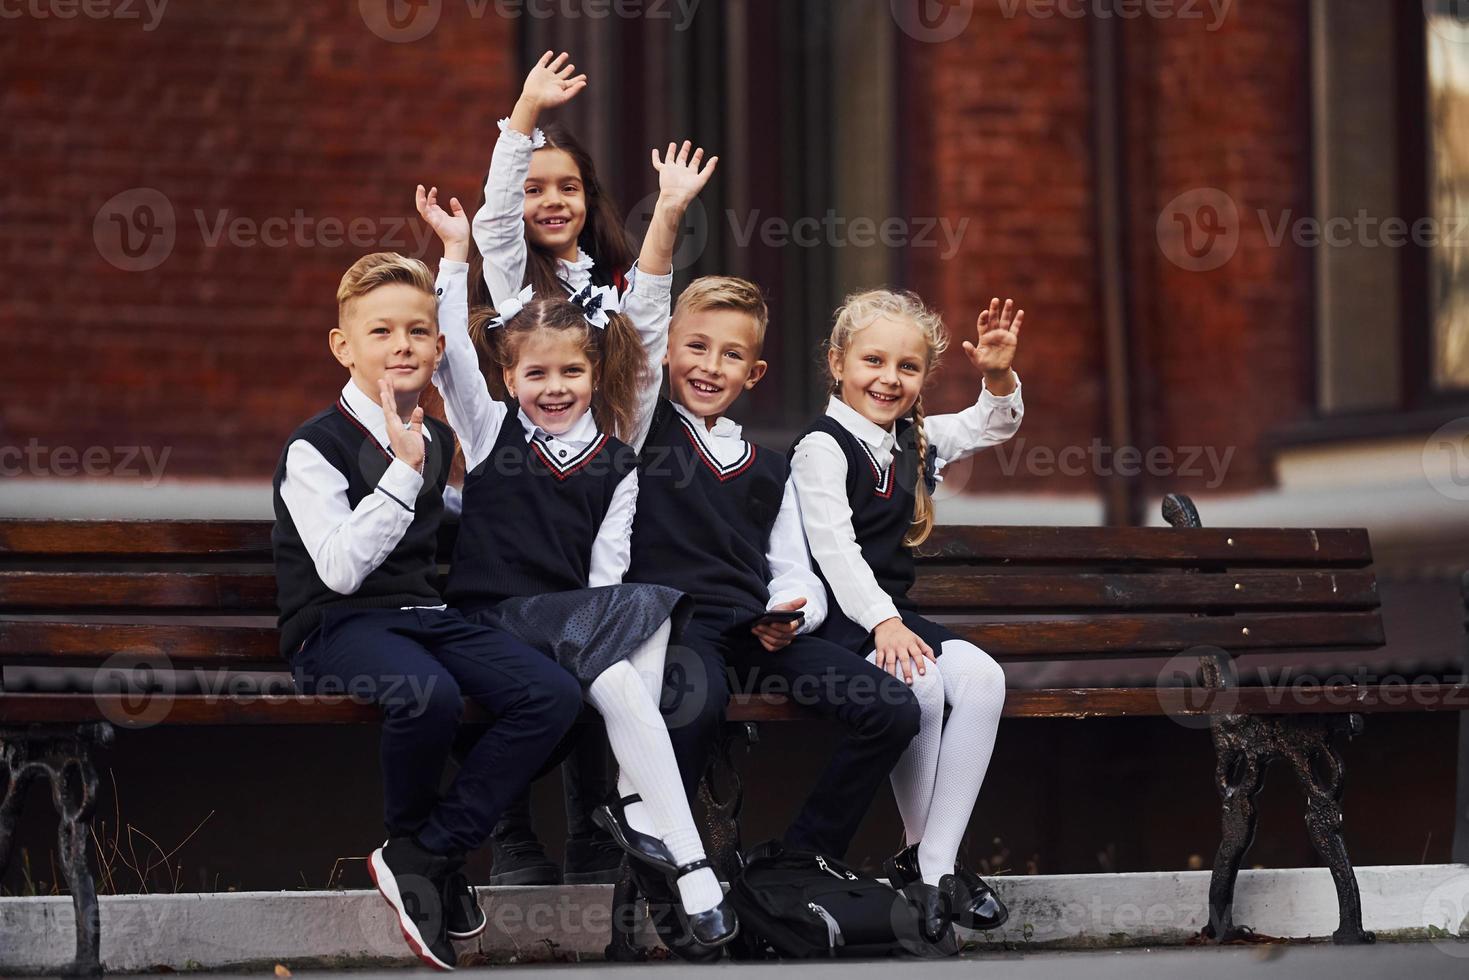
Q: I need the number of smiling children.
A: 5